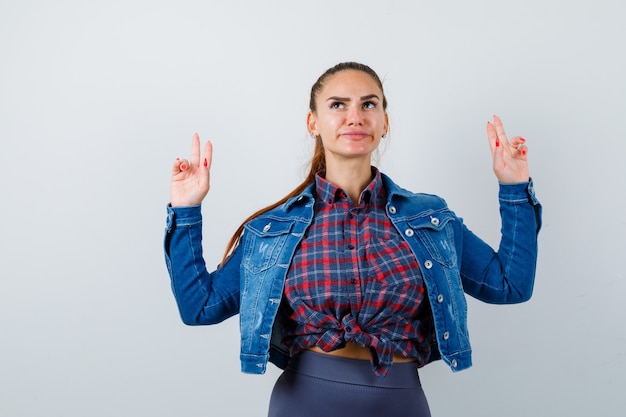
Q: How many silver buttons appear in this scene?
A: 8